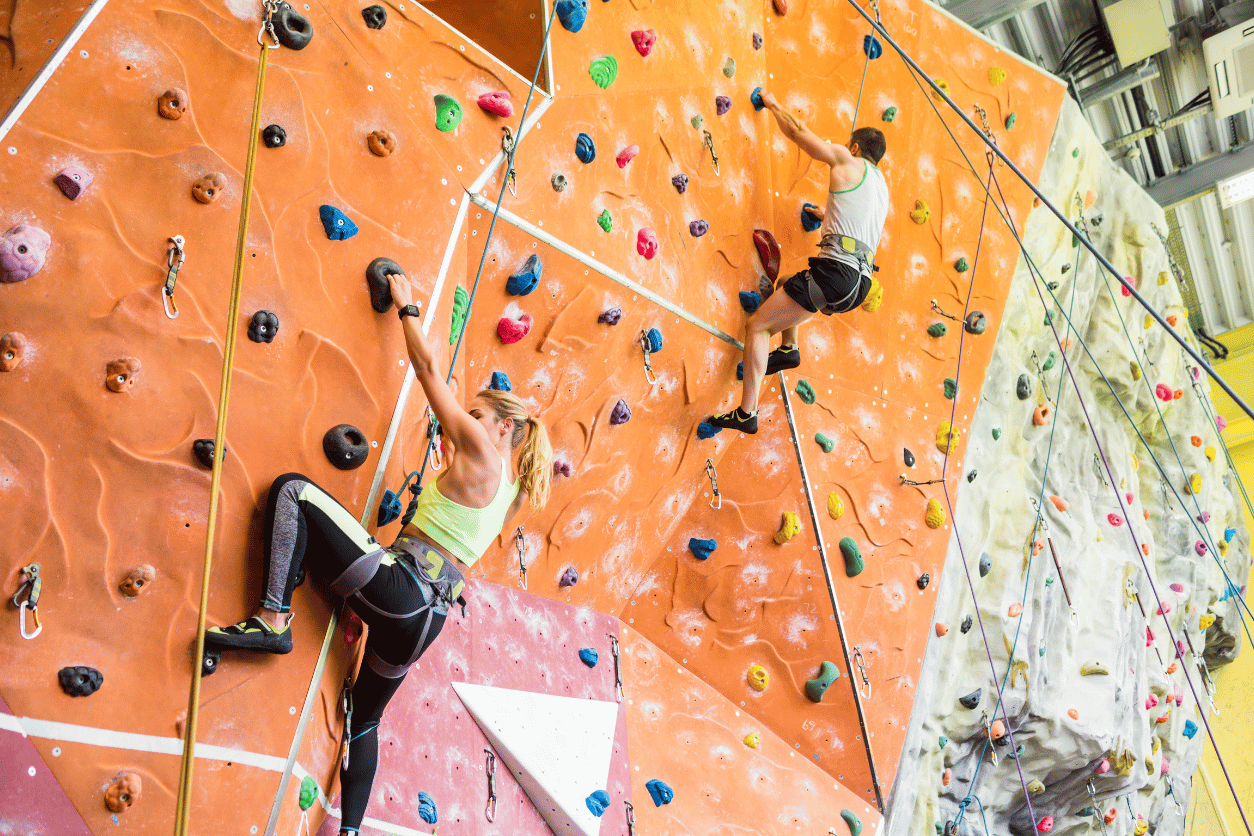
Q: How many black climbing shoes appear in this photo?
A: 3